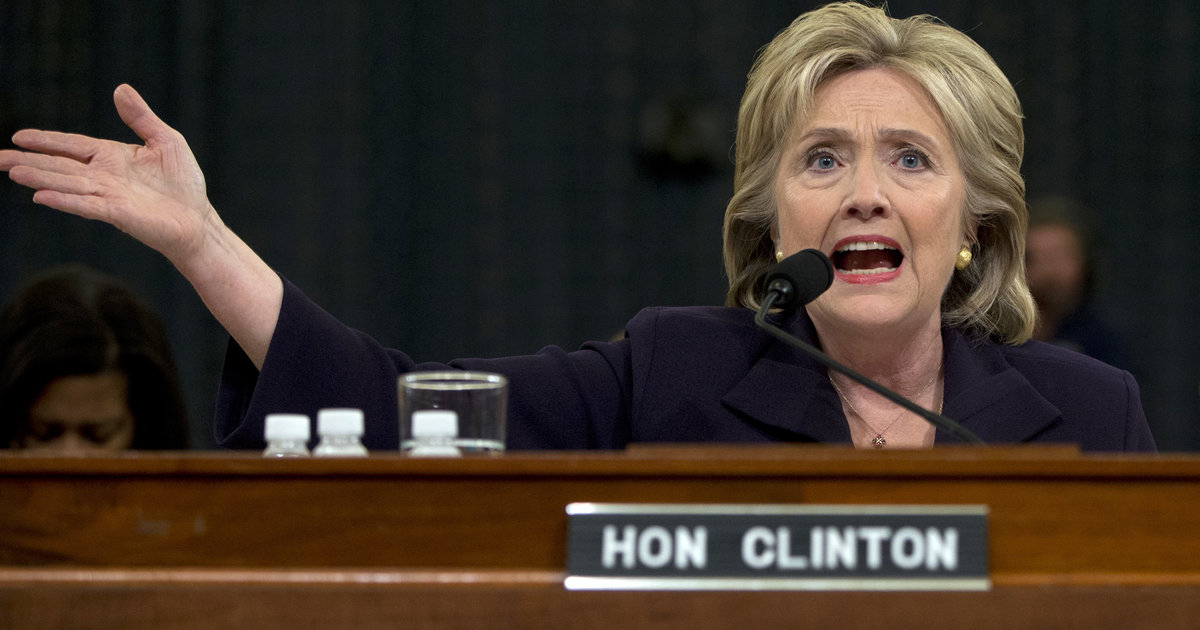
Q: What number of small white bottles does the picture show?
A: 3